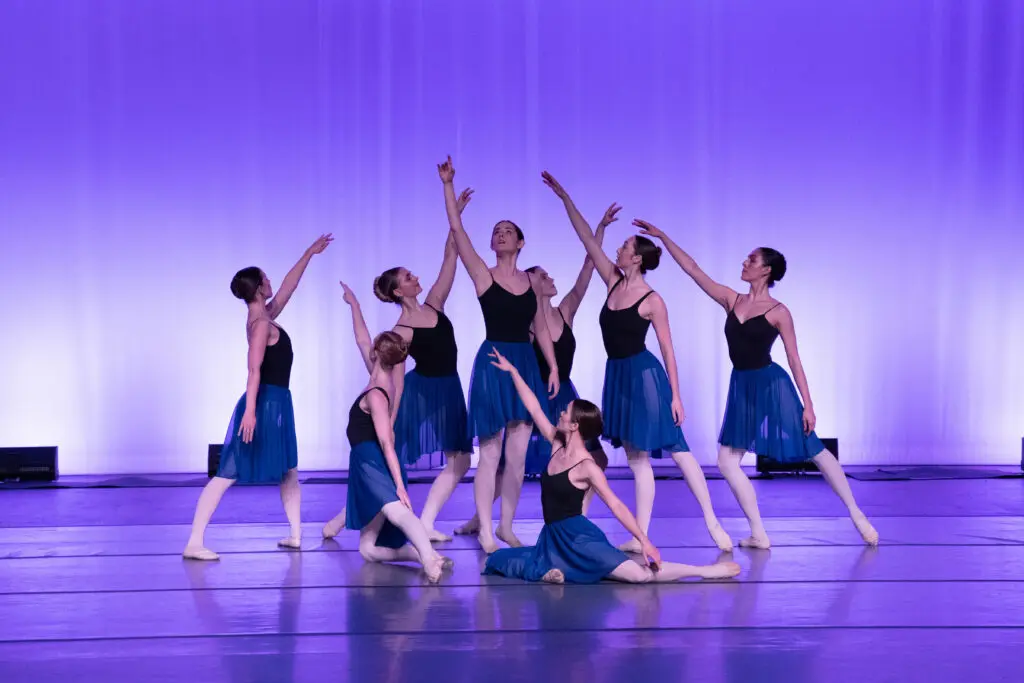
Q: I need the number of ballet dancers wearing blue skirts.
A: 8